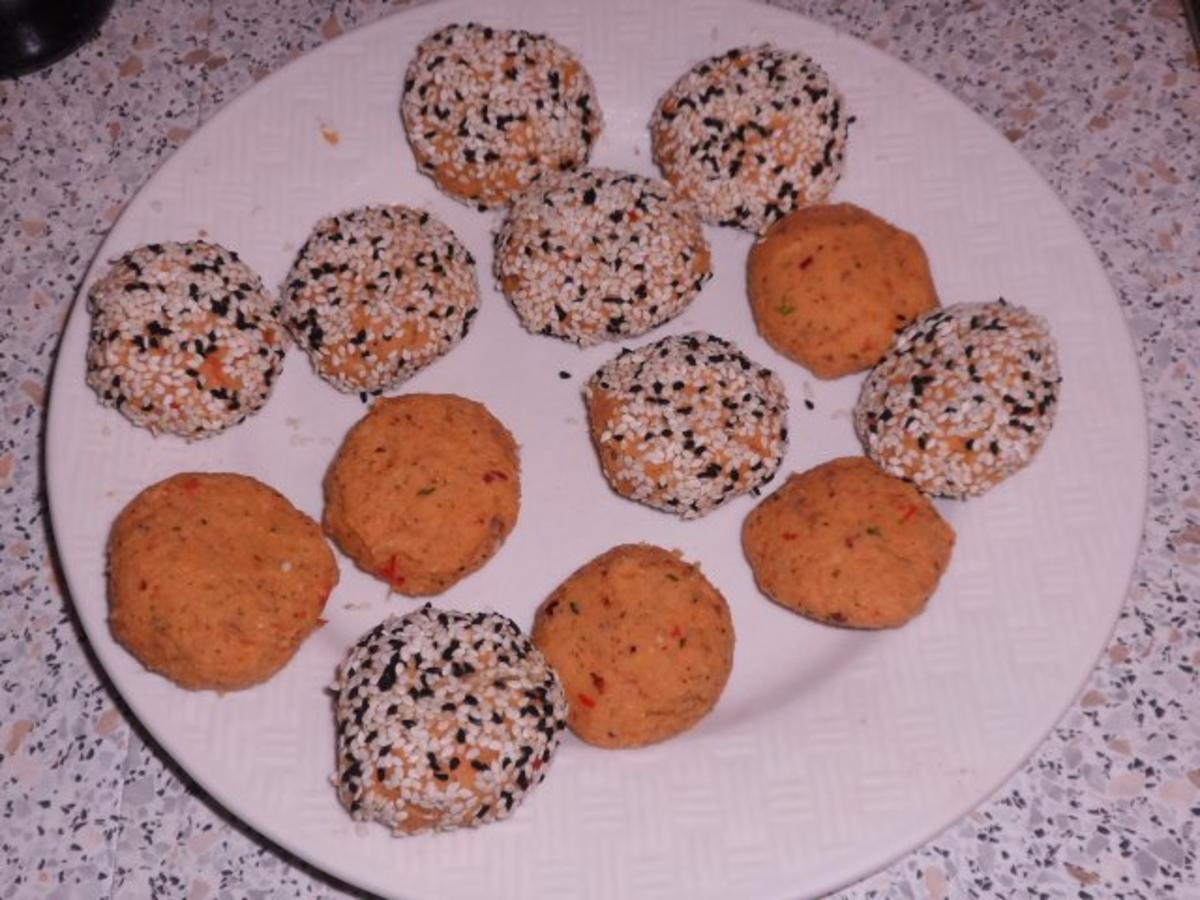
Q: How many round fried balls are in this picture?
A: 13